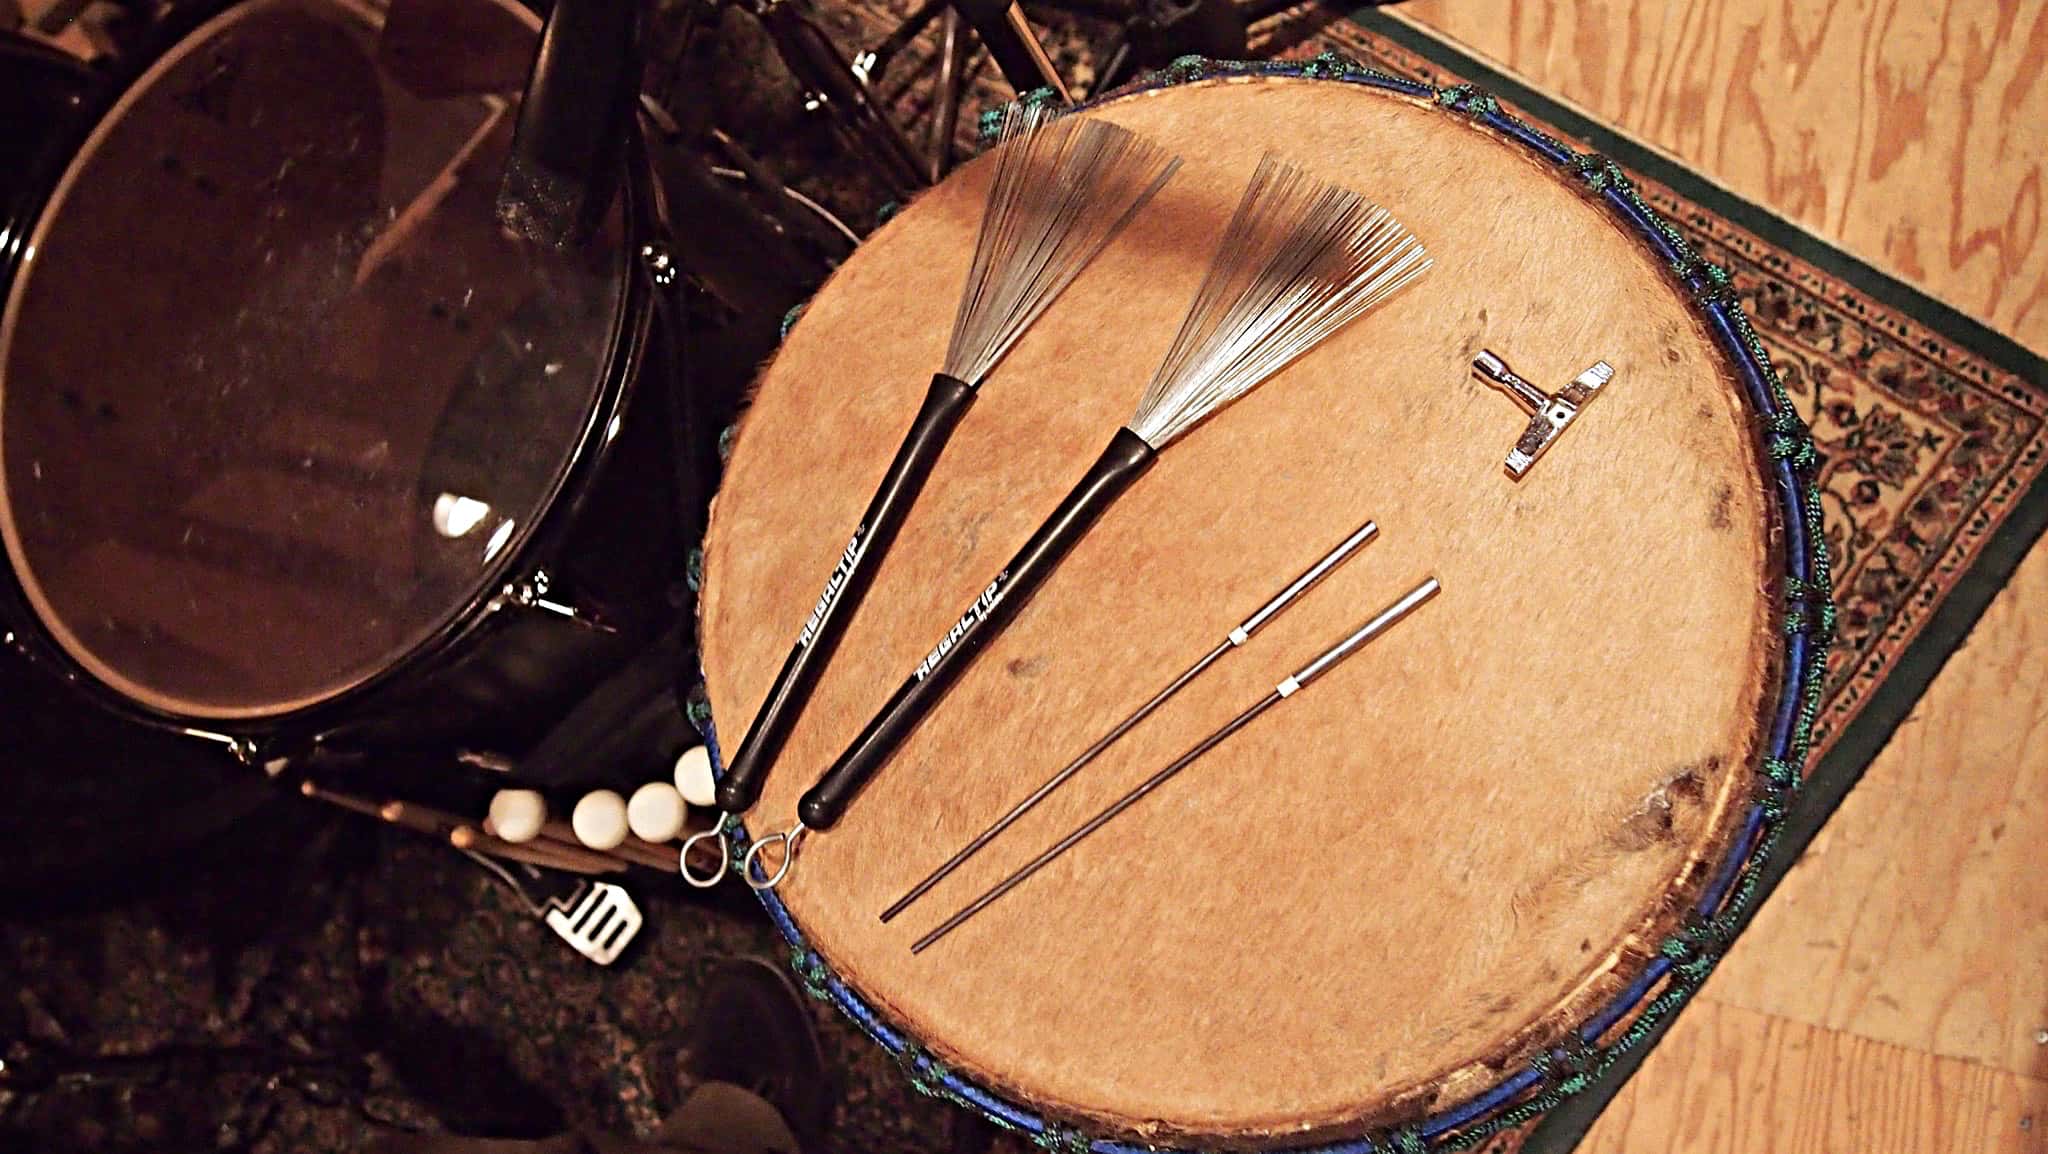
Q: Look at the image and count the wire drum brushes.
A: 2